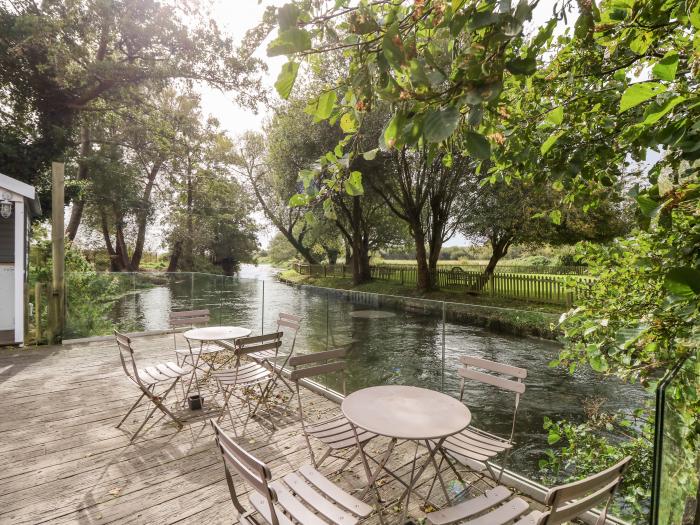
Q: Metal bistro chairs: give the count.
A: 8